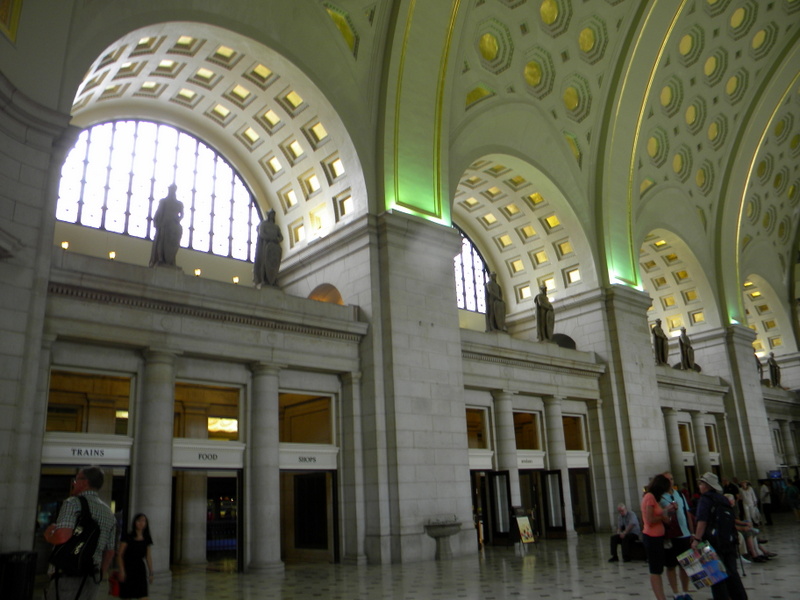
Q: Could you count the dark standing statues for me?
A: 8